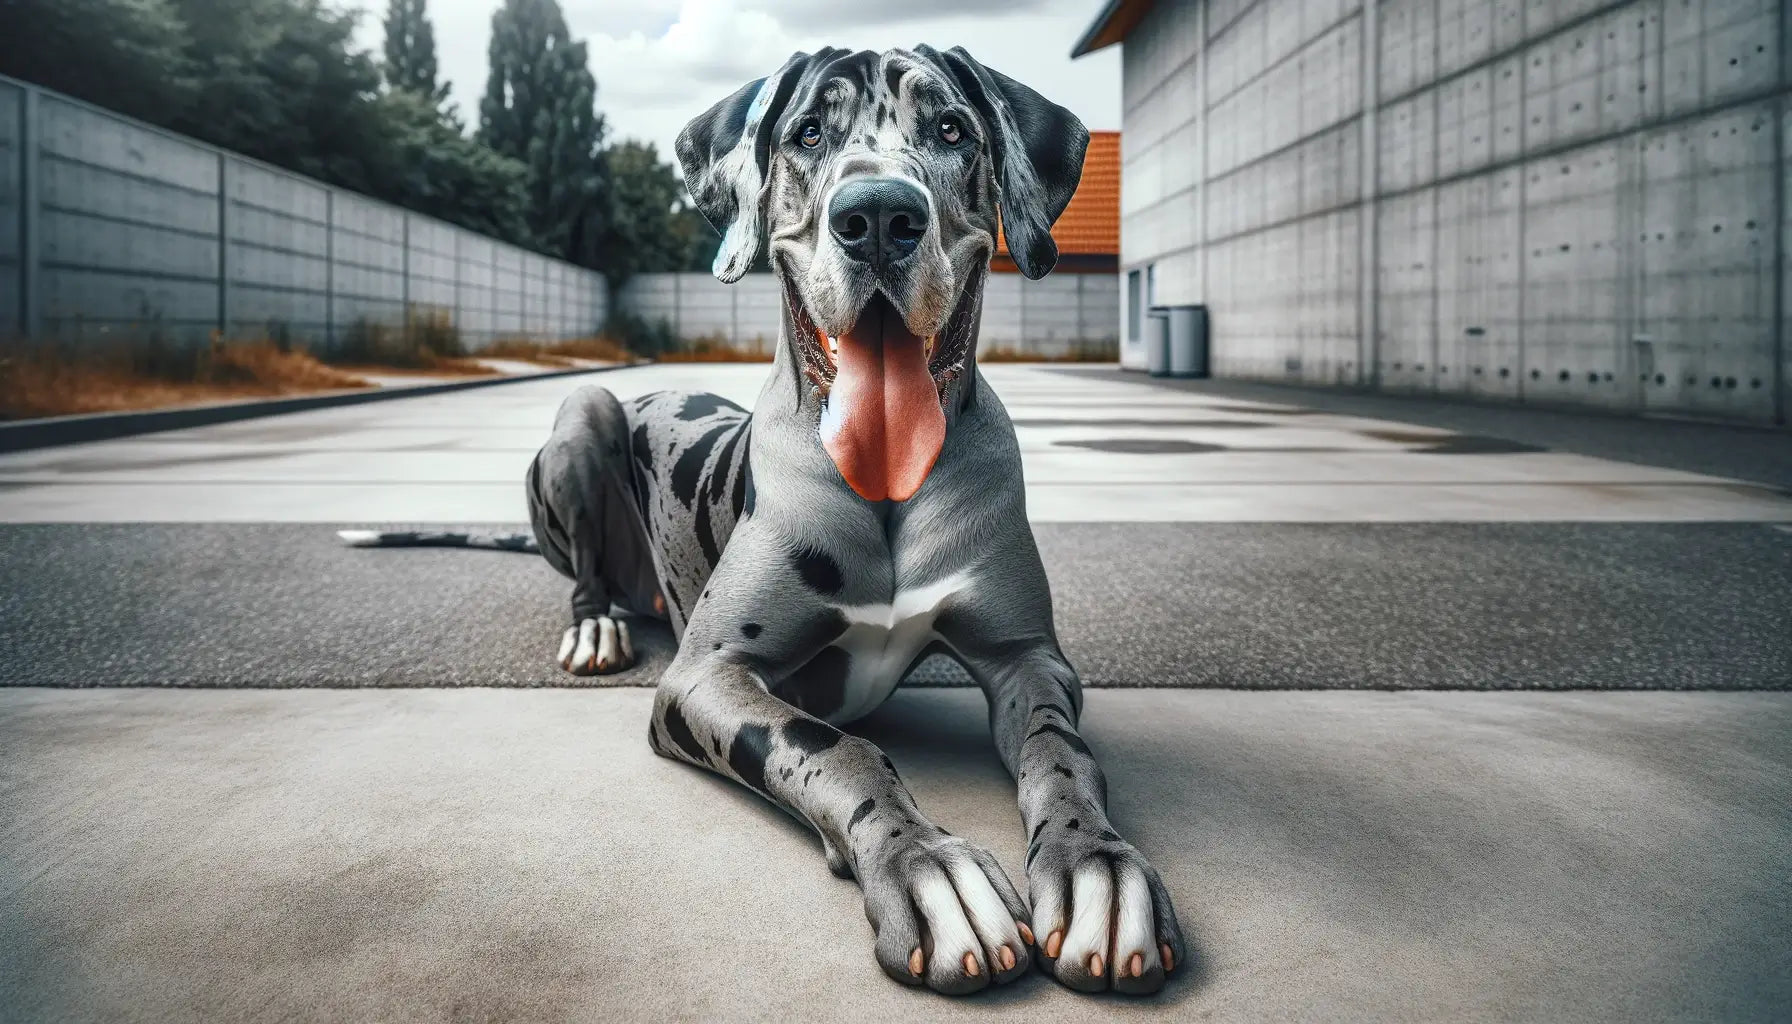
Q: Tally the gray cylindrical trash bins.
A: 2